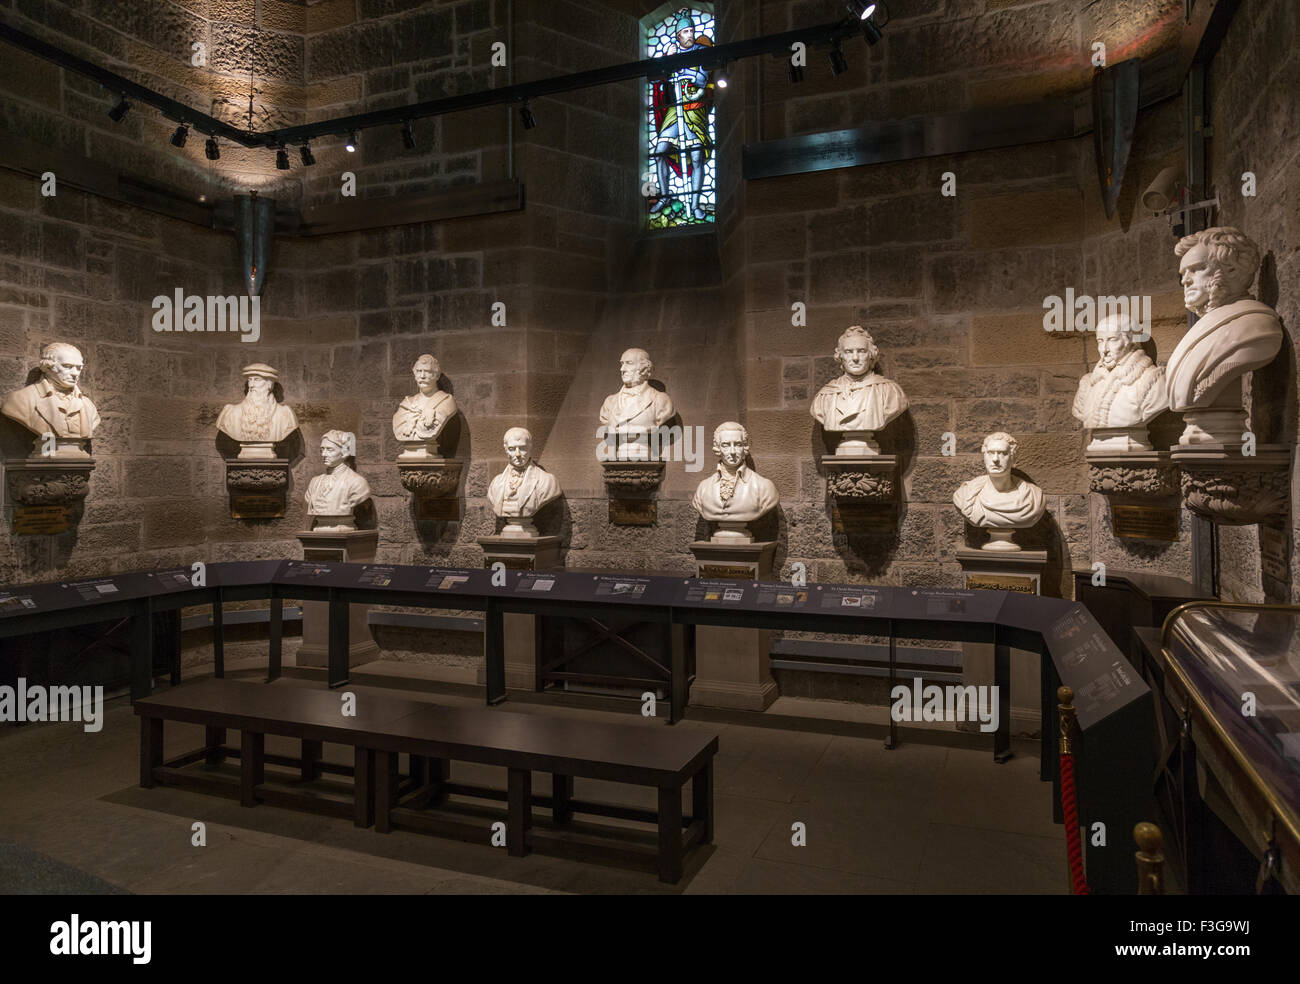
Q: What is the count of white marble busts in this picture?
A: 11